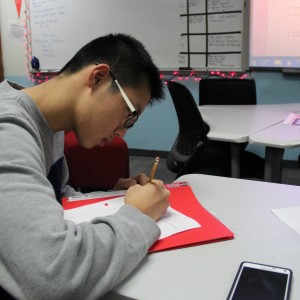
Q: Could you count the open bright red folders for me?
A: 1